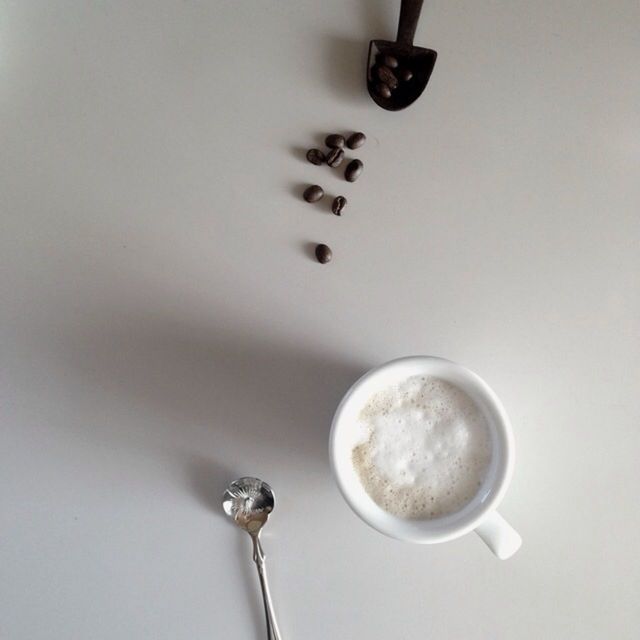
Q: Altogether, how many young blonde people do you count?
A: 0